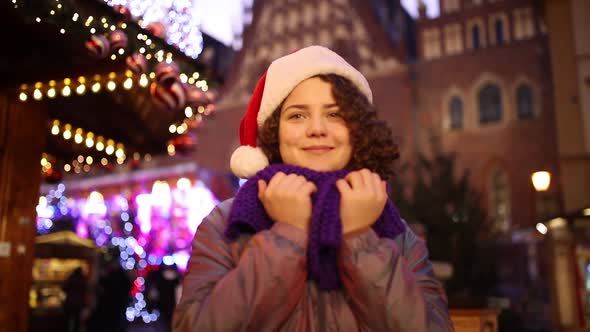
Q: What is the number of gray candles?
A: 0